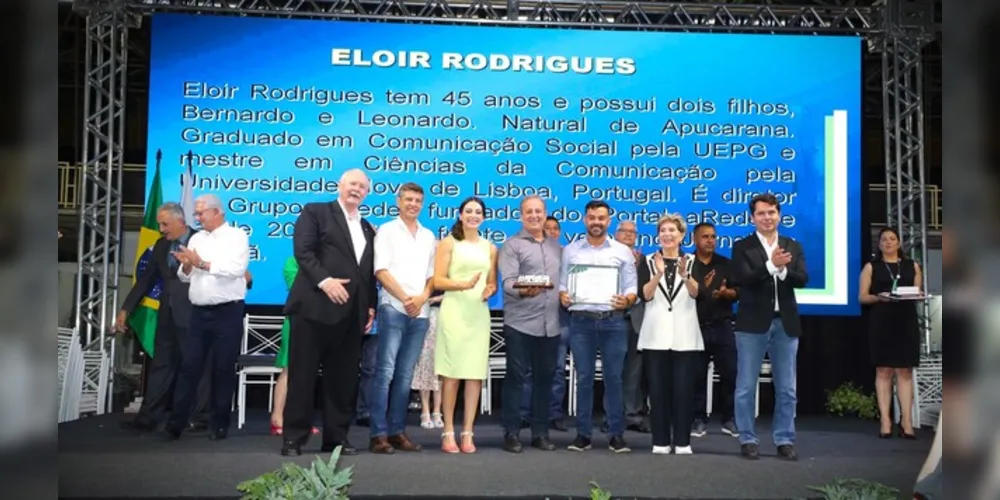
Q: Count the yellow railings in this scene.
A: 2